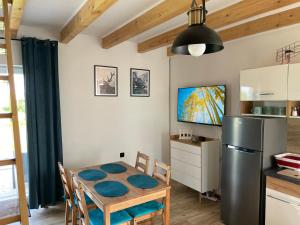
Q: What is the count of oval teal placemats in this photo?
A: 4